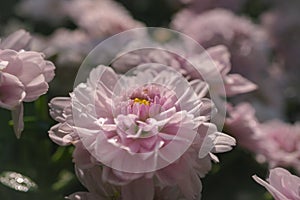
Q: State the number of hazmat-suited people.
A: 0